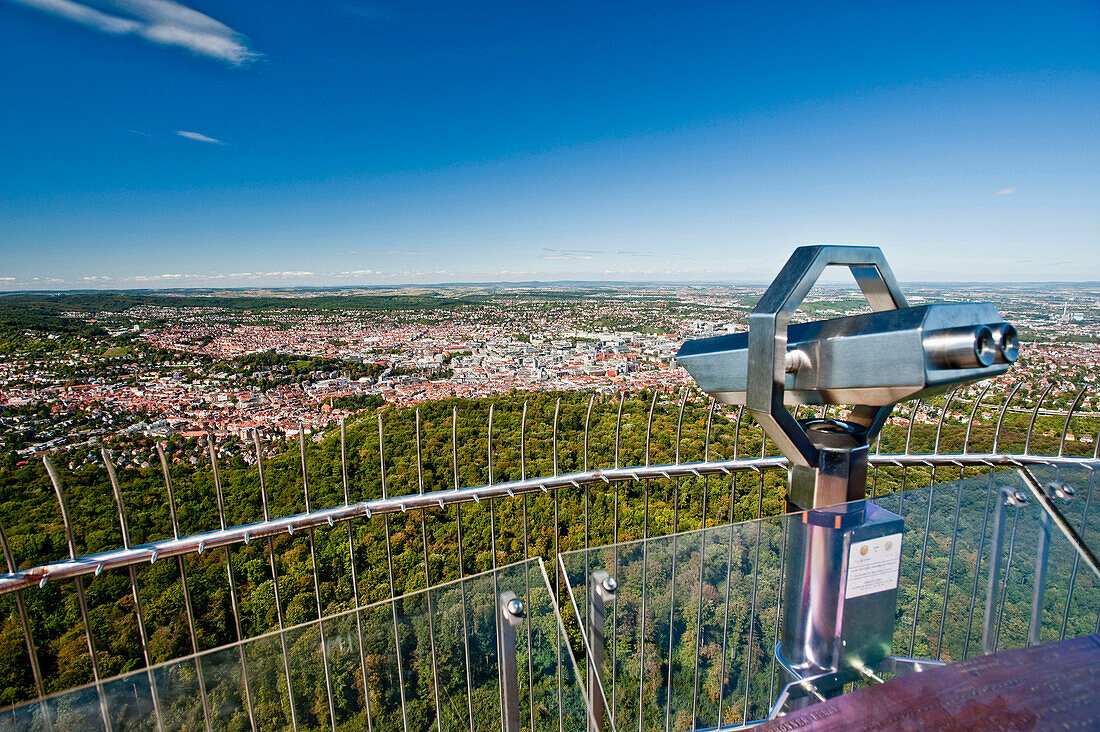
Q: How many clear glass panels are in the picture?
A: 3